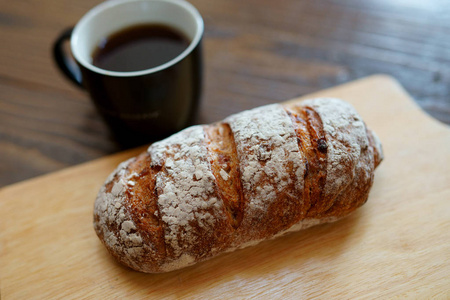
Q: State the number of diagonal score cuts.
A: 3